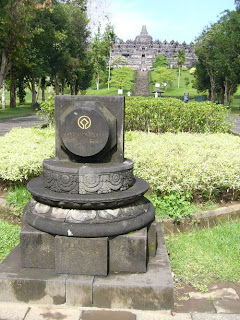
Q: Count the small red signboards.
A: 0